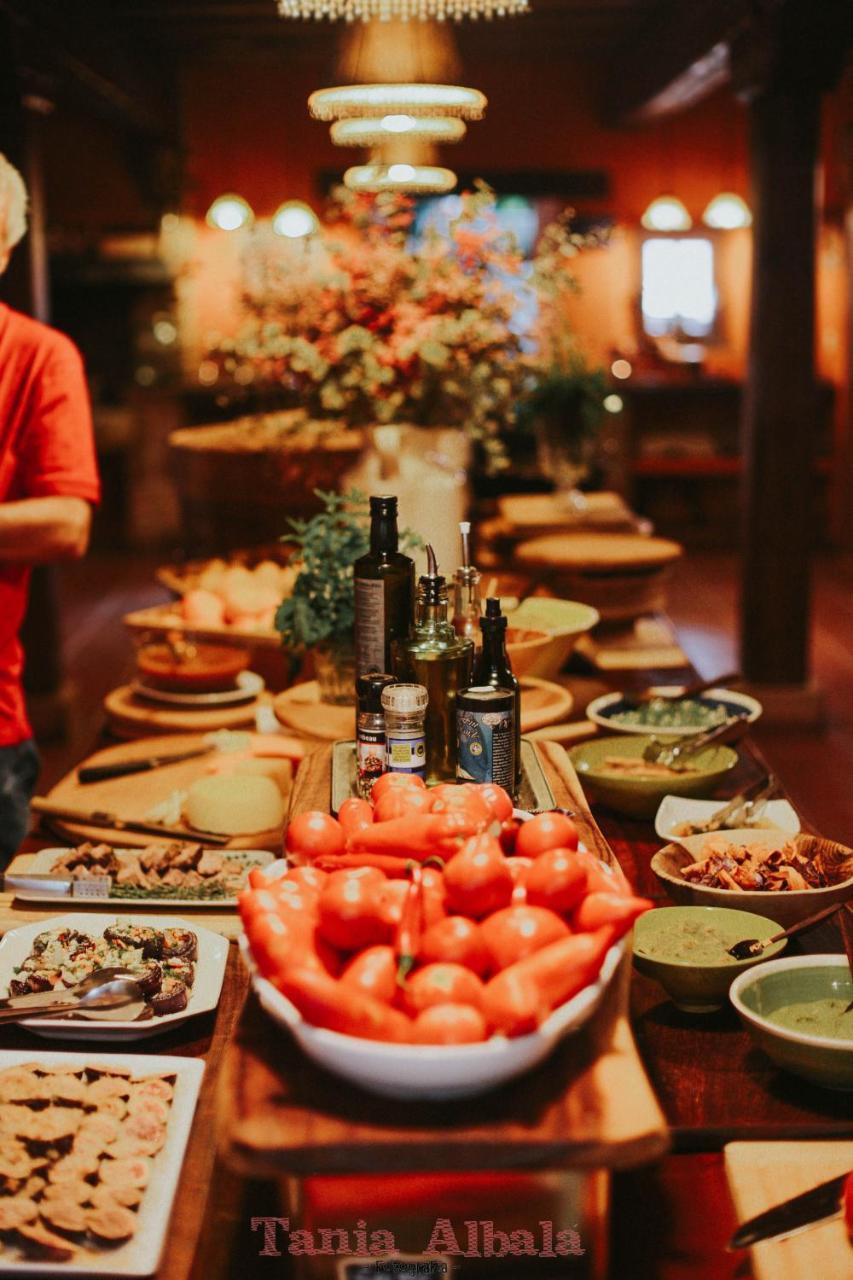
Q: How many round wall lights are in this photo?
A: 4